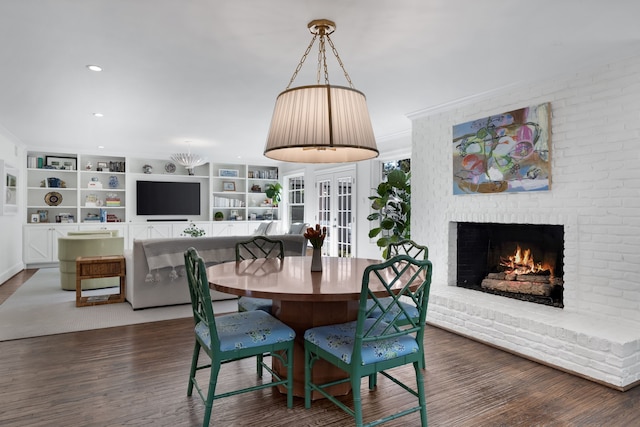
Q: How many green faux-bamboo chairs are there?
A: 4